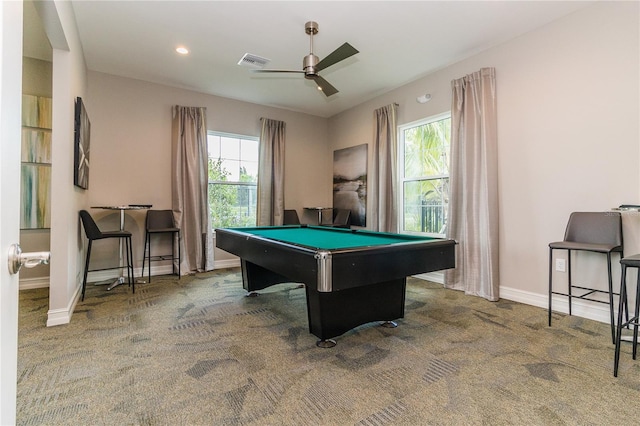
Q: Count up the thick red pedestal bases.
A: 0